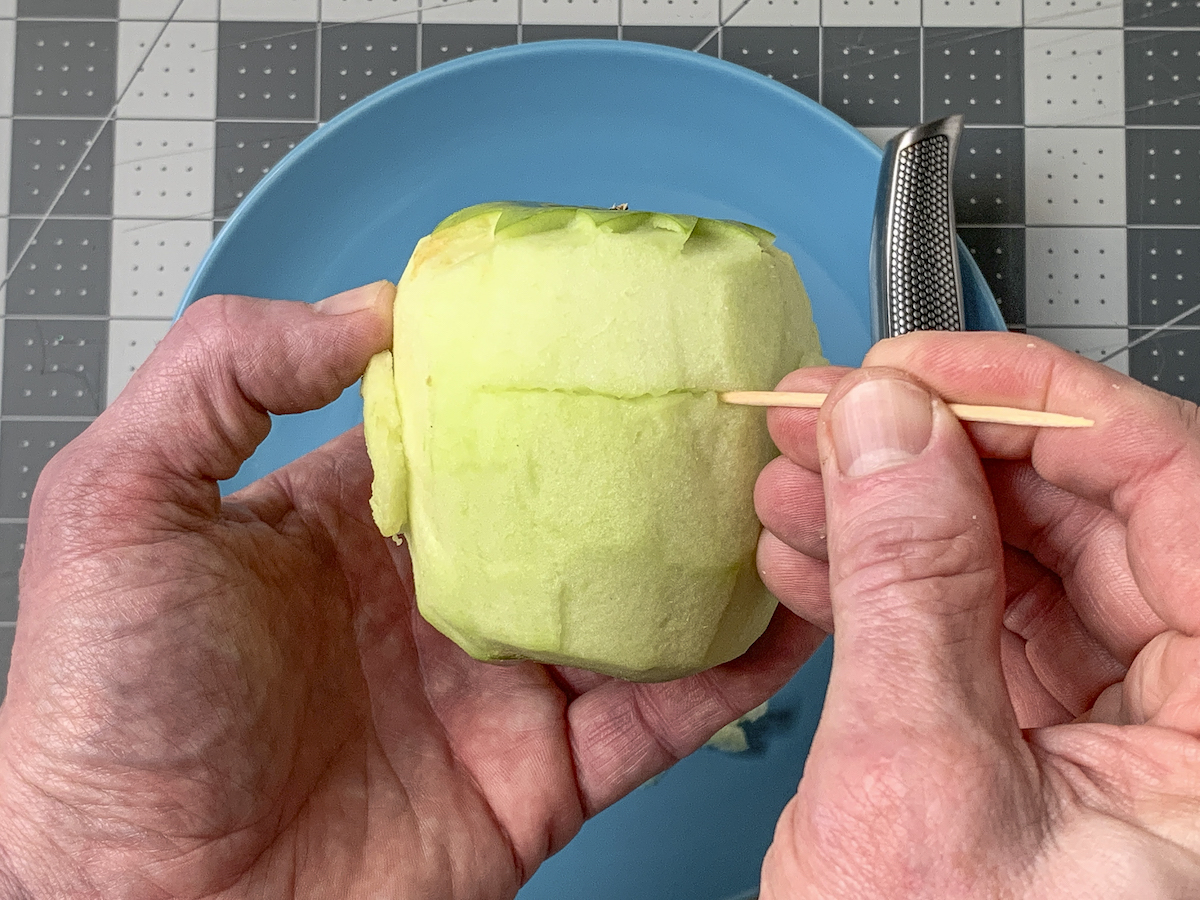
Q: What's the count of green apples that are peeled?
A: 1